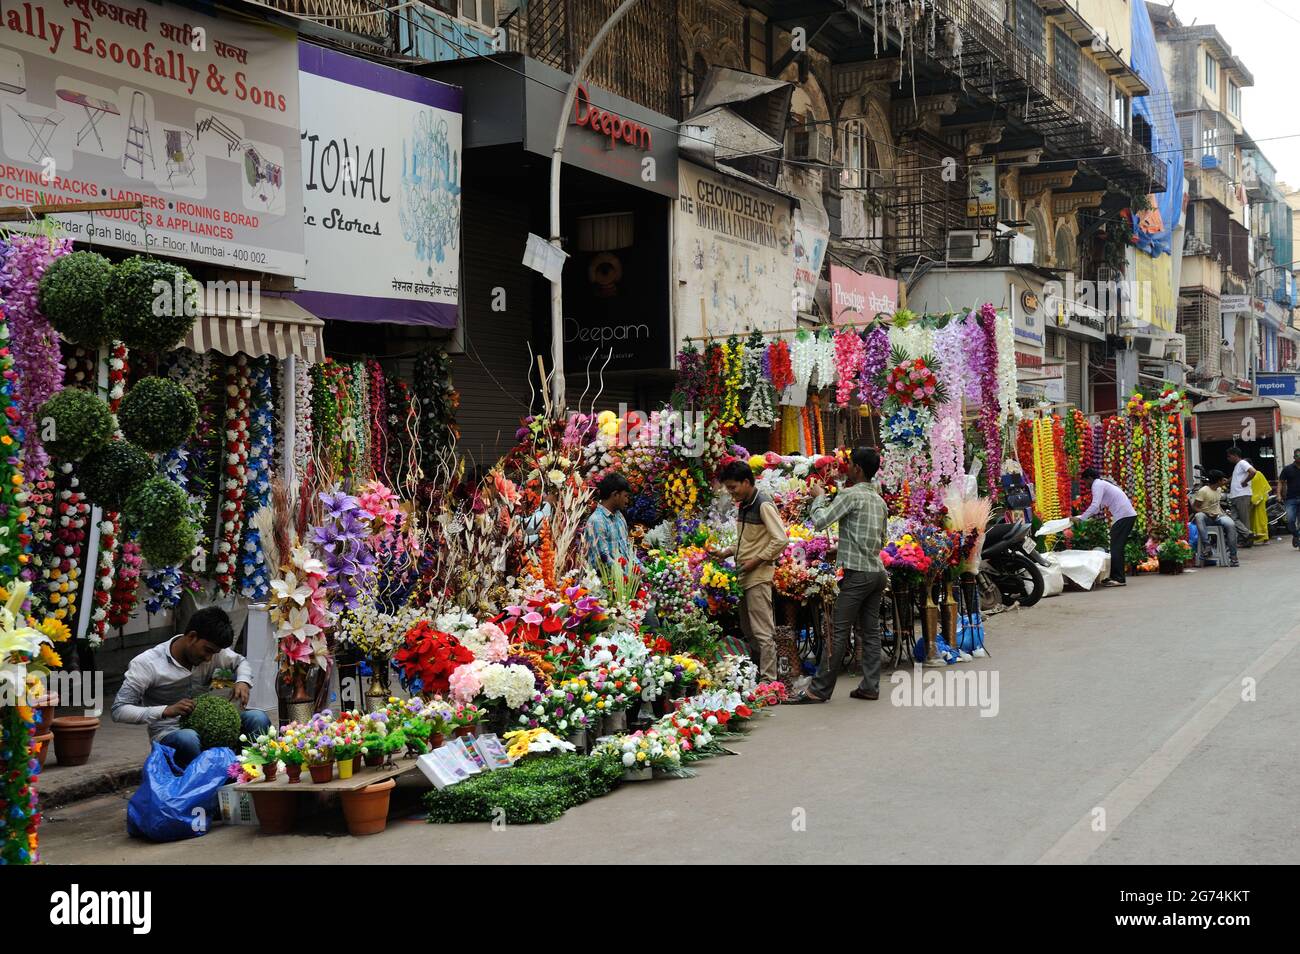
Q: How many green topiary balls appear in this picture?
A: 8